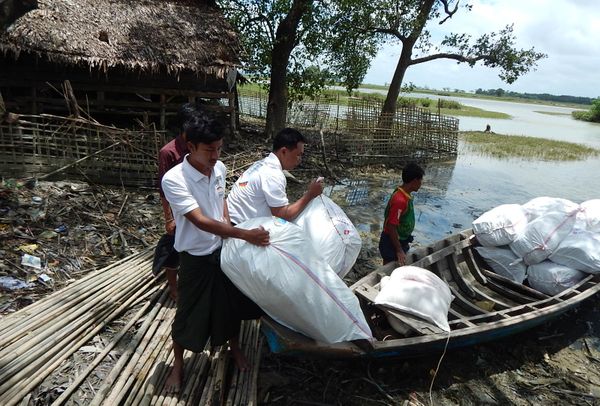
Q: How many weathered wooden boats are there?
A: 1